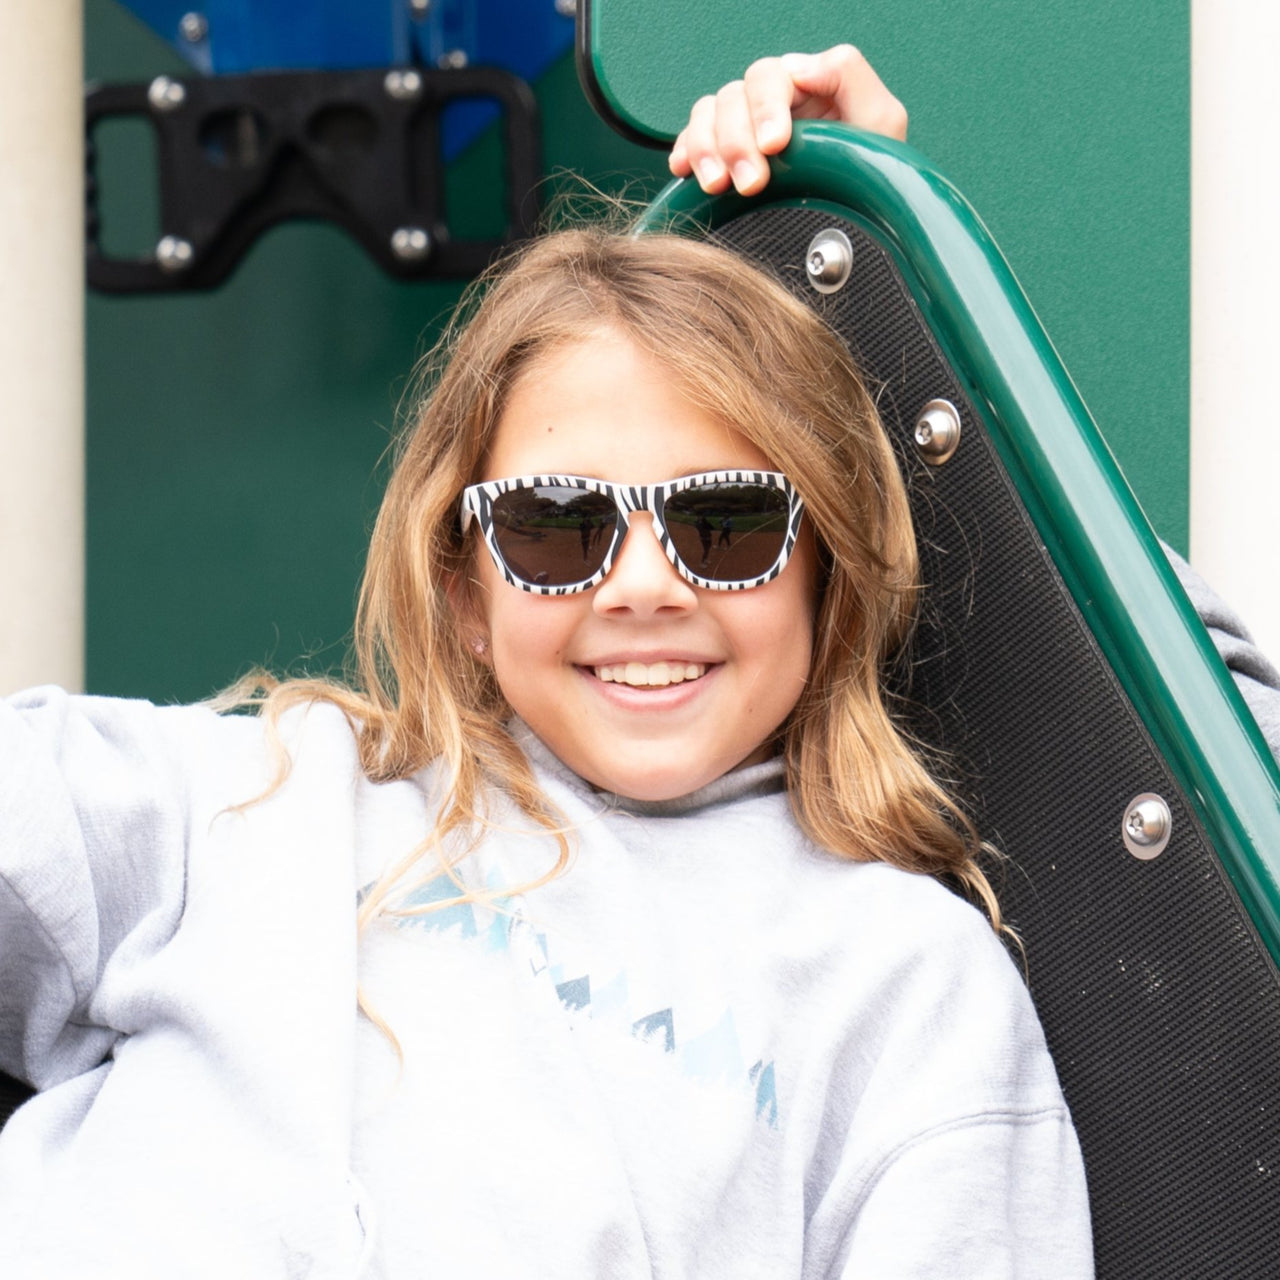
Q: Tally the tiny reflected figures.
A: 4